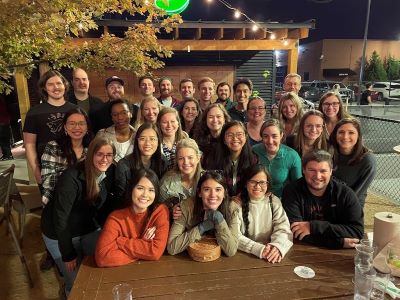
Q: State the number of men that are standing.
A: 10